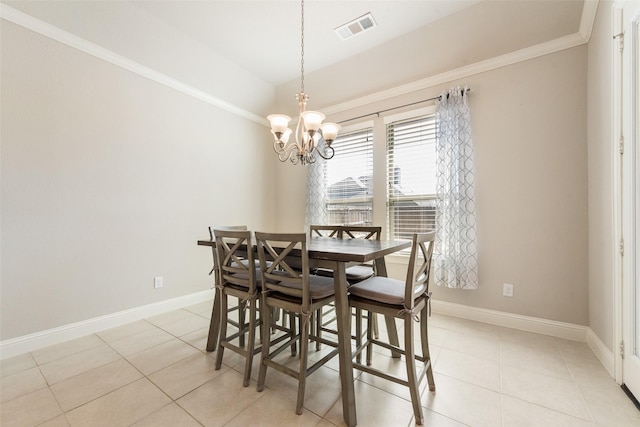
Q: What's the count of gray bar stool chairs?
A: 6